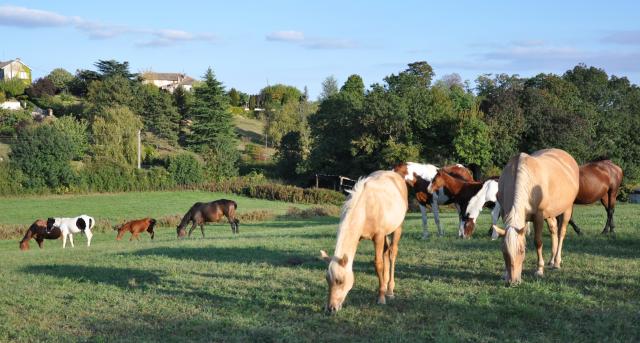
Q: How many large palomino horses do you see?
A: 2